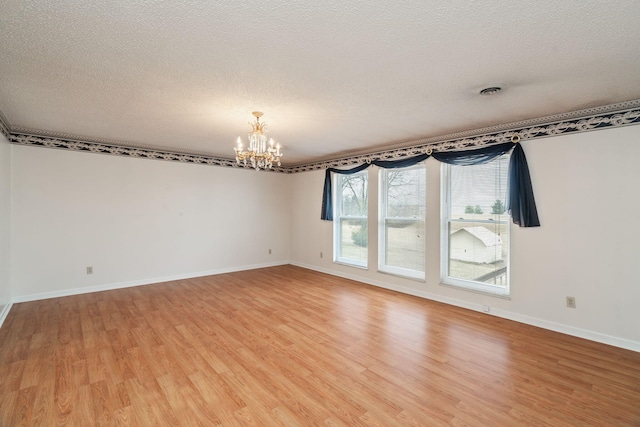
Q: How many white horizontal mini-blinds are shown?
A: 3